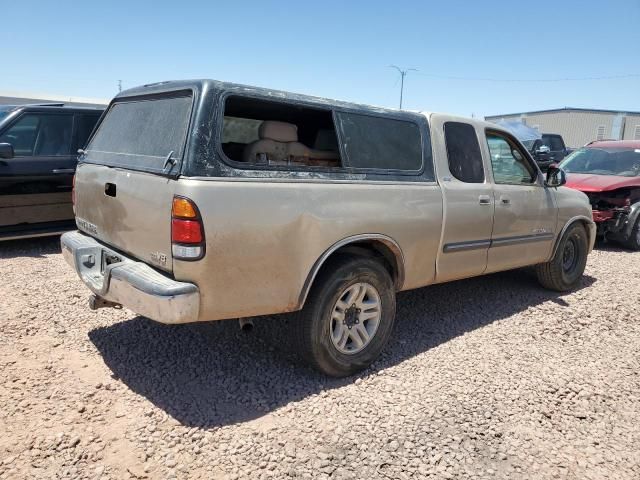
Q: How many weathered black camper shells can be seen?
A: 1